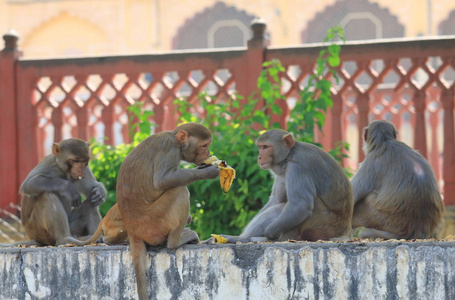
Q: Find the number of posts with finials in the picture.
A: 2